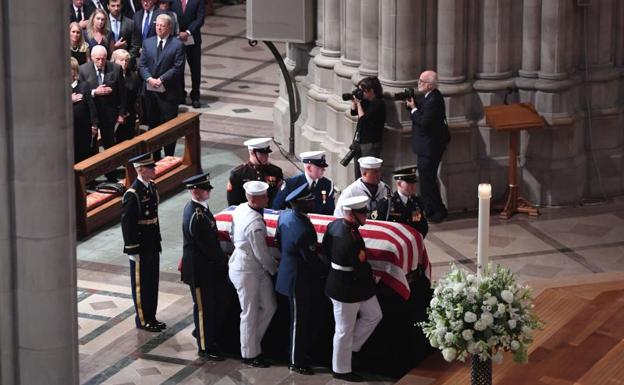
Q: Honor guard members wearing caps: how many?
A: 9